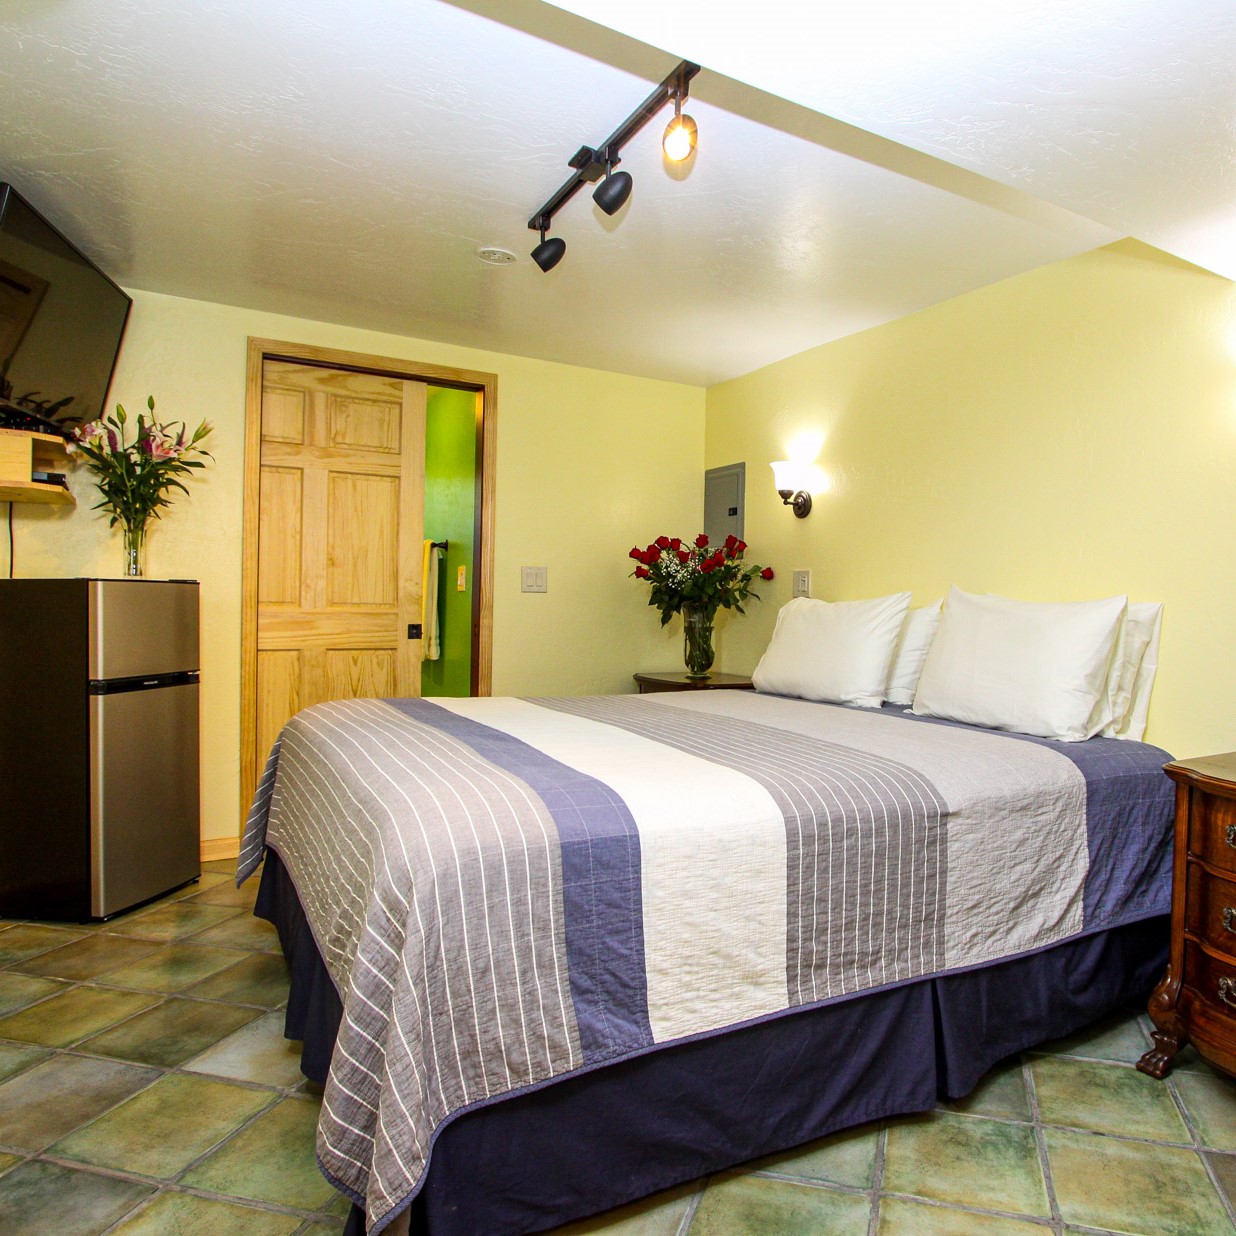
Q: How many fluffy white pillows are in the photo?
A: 4